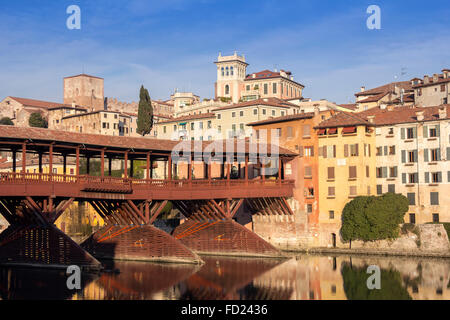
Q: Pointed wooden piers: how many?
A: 3